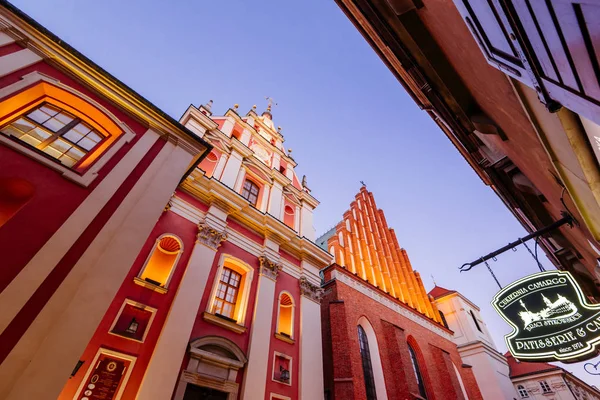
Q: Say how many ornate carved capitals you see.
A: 3